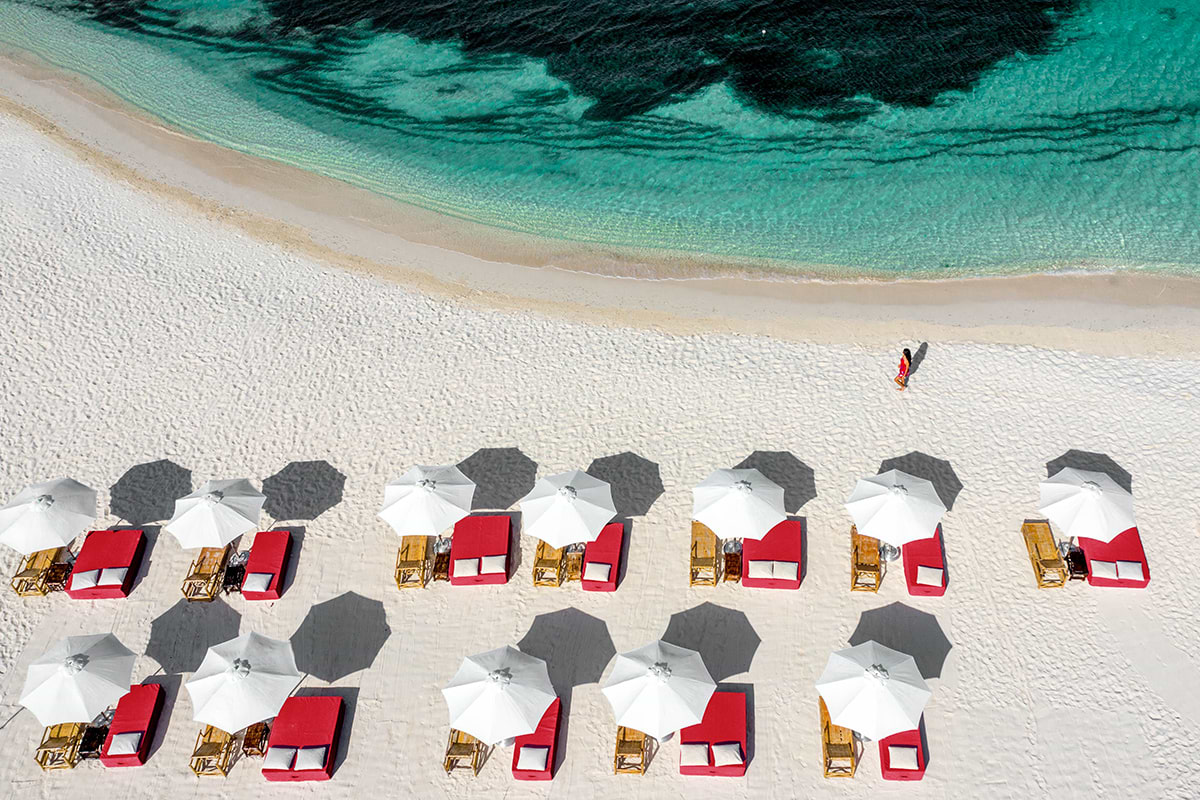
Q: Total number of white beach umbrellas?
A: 12